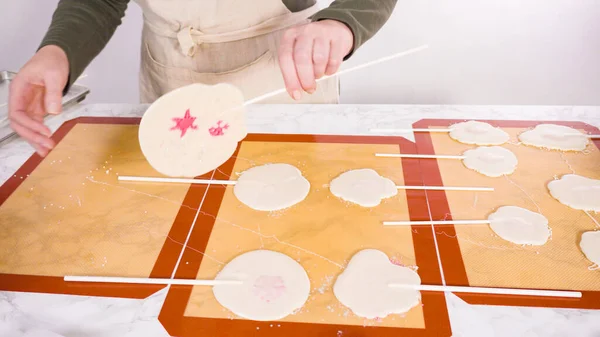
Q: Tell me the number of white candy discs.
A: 11